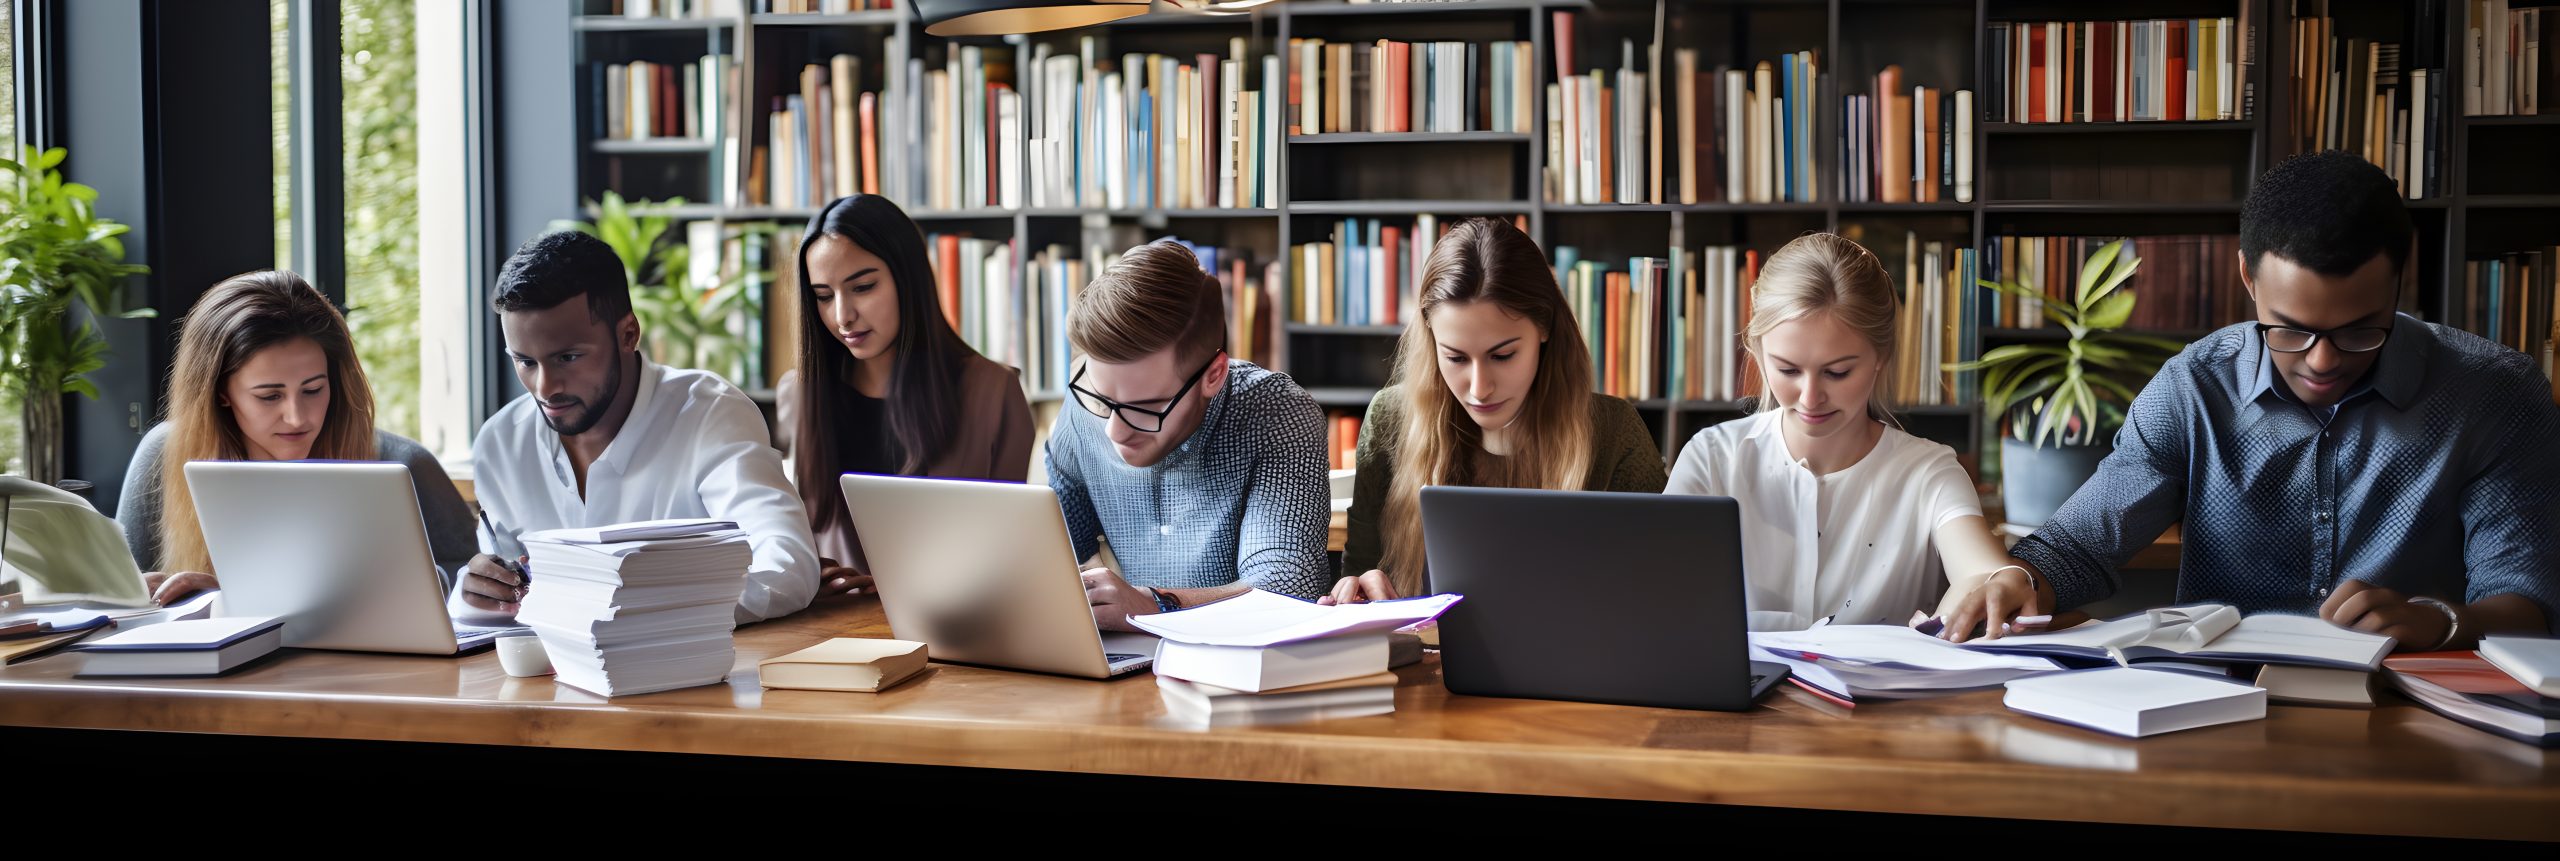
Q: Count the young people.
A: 7